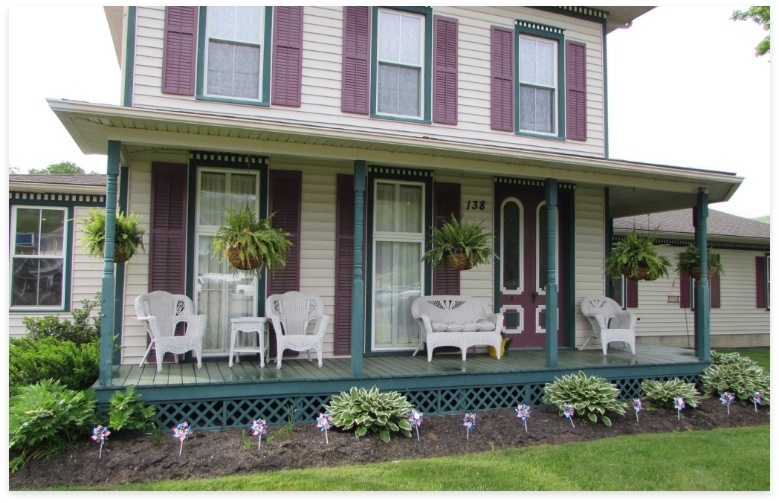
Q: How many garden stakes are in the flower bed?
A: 12